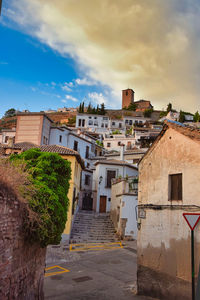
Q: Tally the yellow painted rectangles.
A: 2